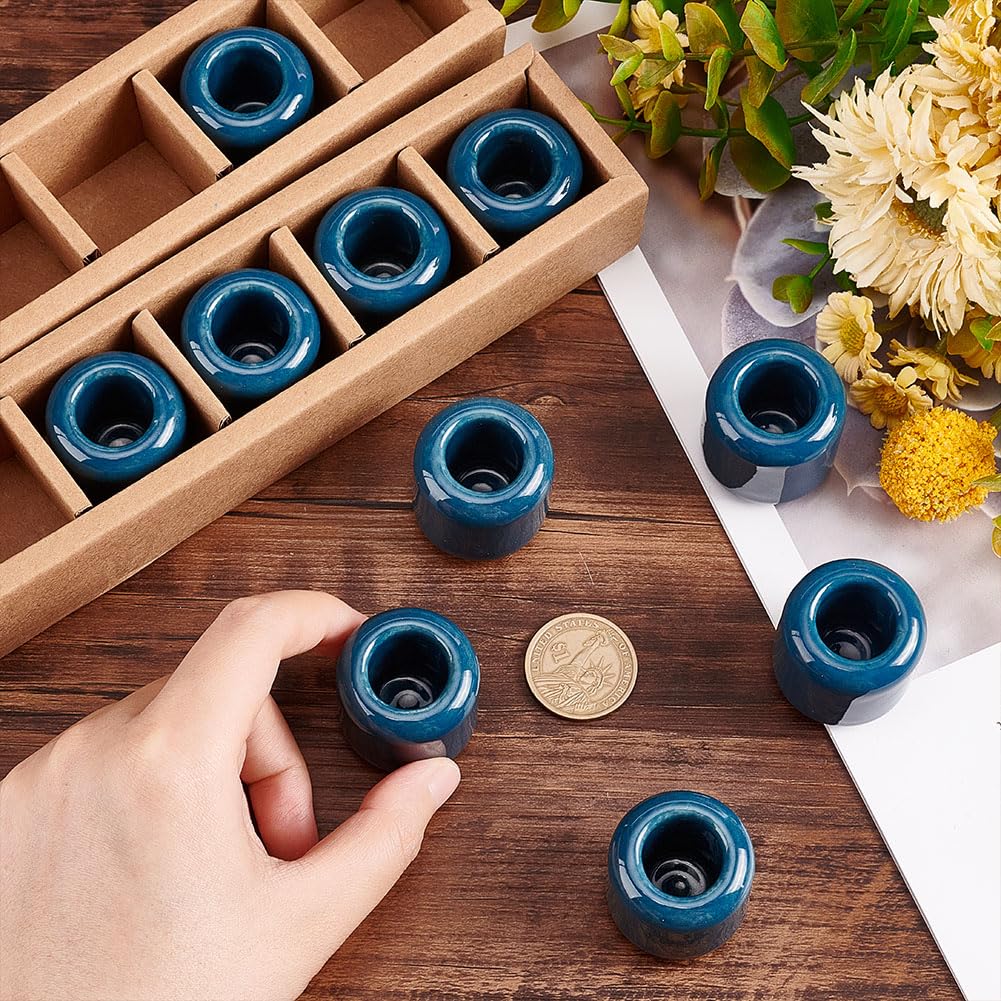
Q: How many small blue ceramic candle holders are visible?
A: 10